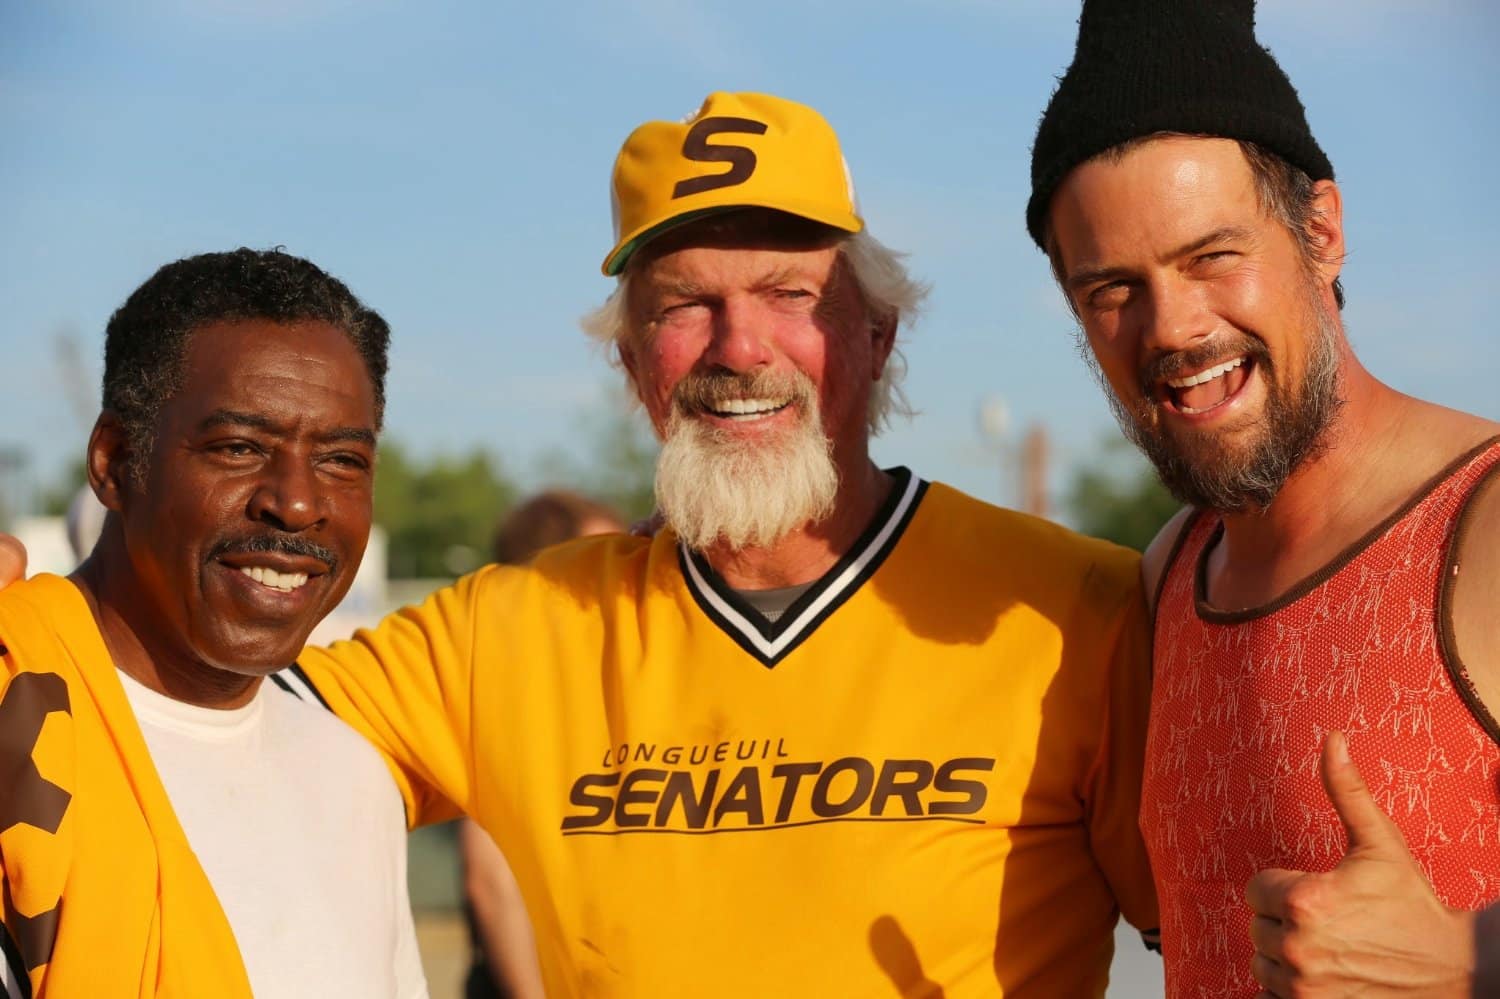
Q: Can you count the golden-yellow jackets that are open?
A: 1